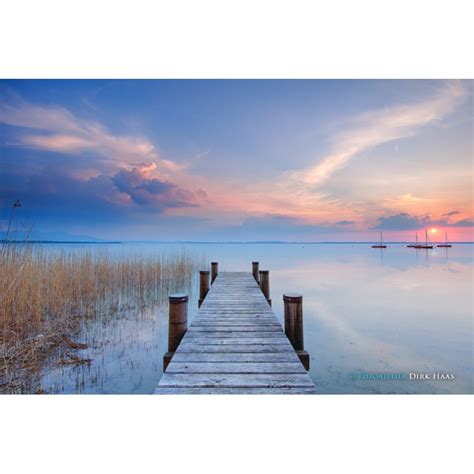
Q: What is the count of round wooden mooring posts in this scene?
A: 6